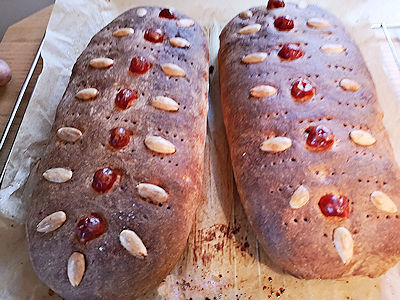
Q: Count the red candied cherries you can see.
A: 13